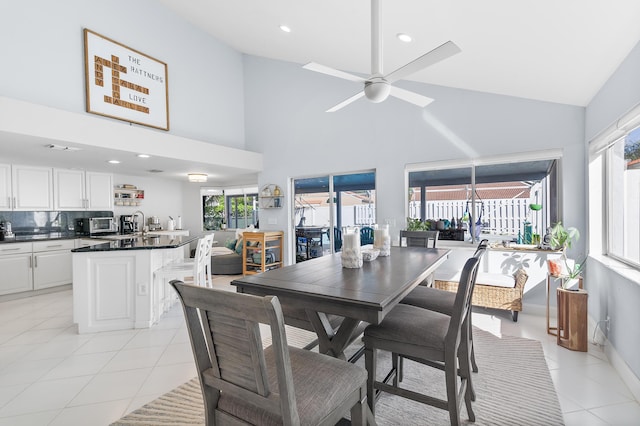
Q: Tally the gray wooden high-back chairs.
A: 4